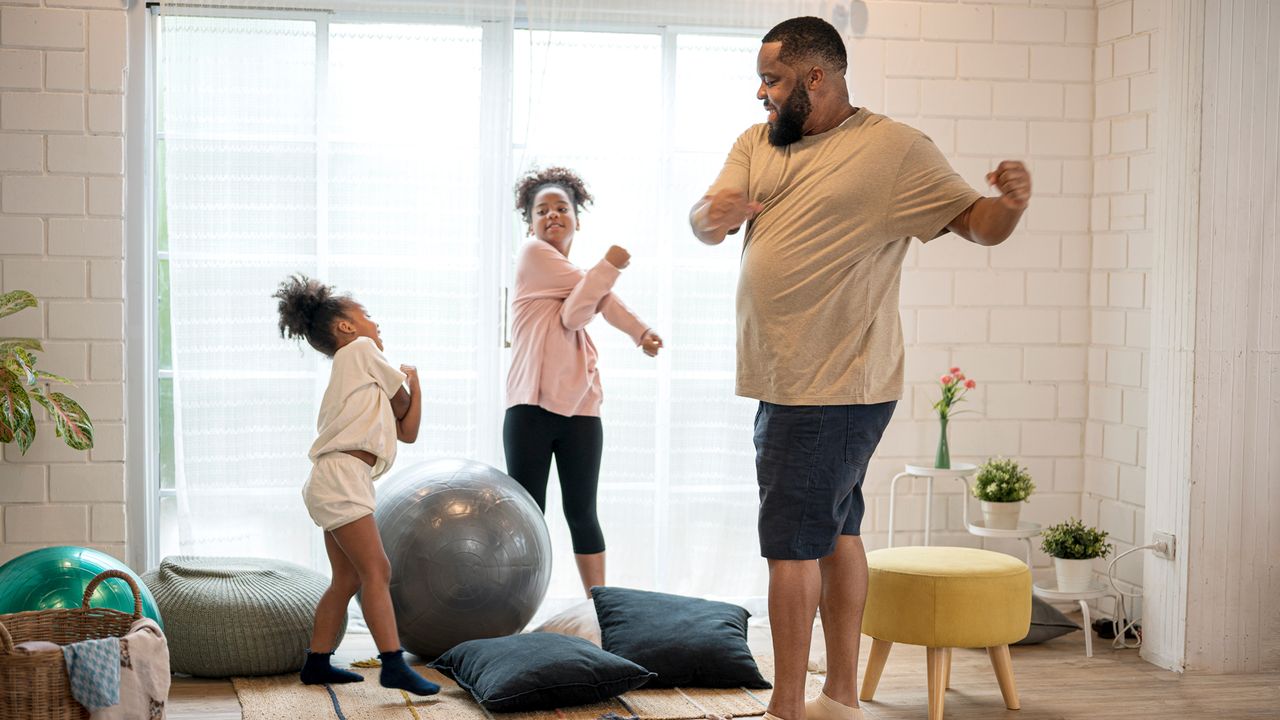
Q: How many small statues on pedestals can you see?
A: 0